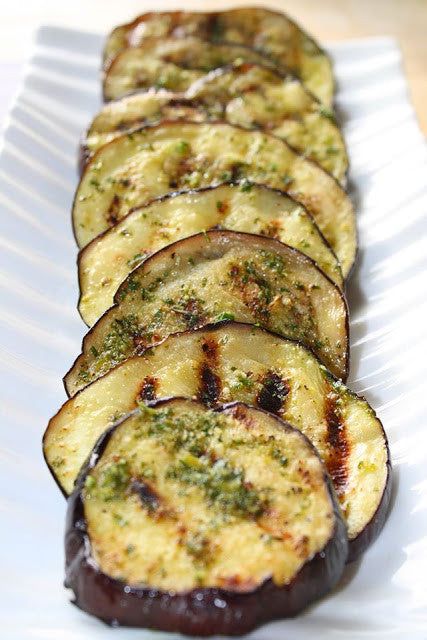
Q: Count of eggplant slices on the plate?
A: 8